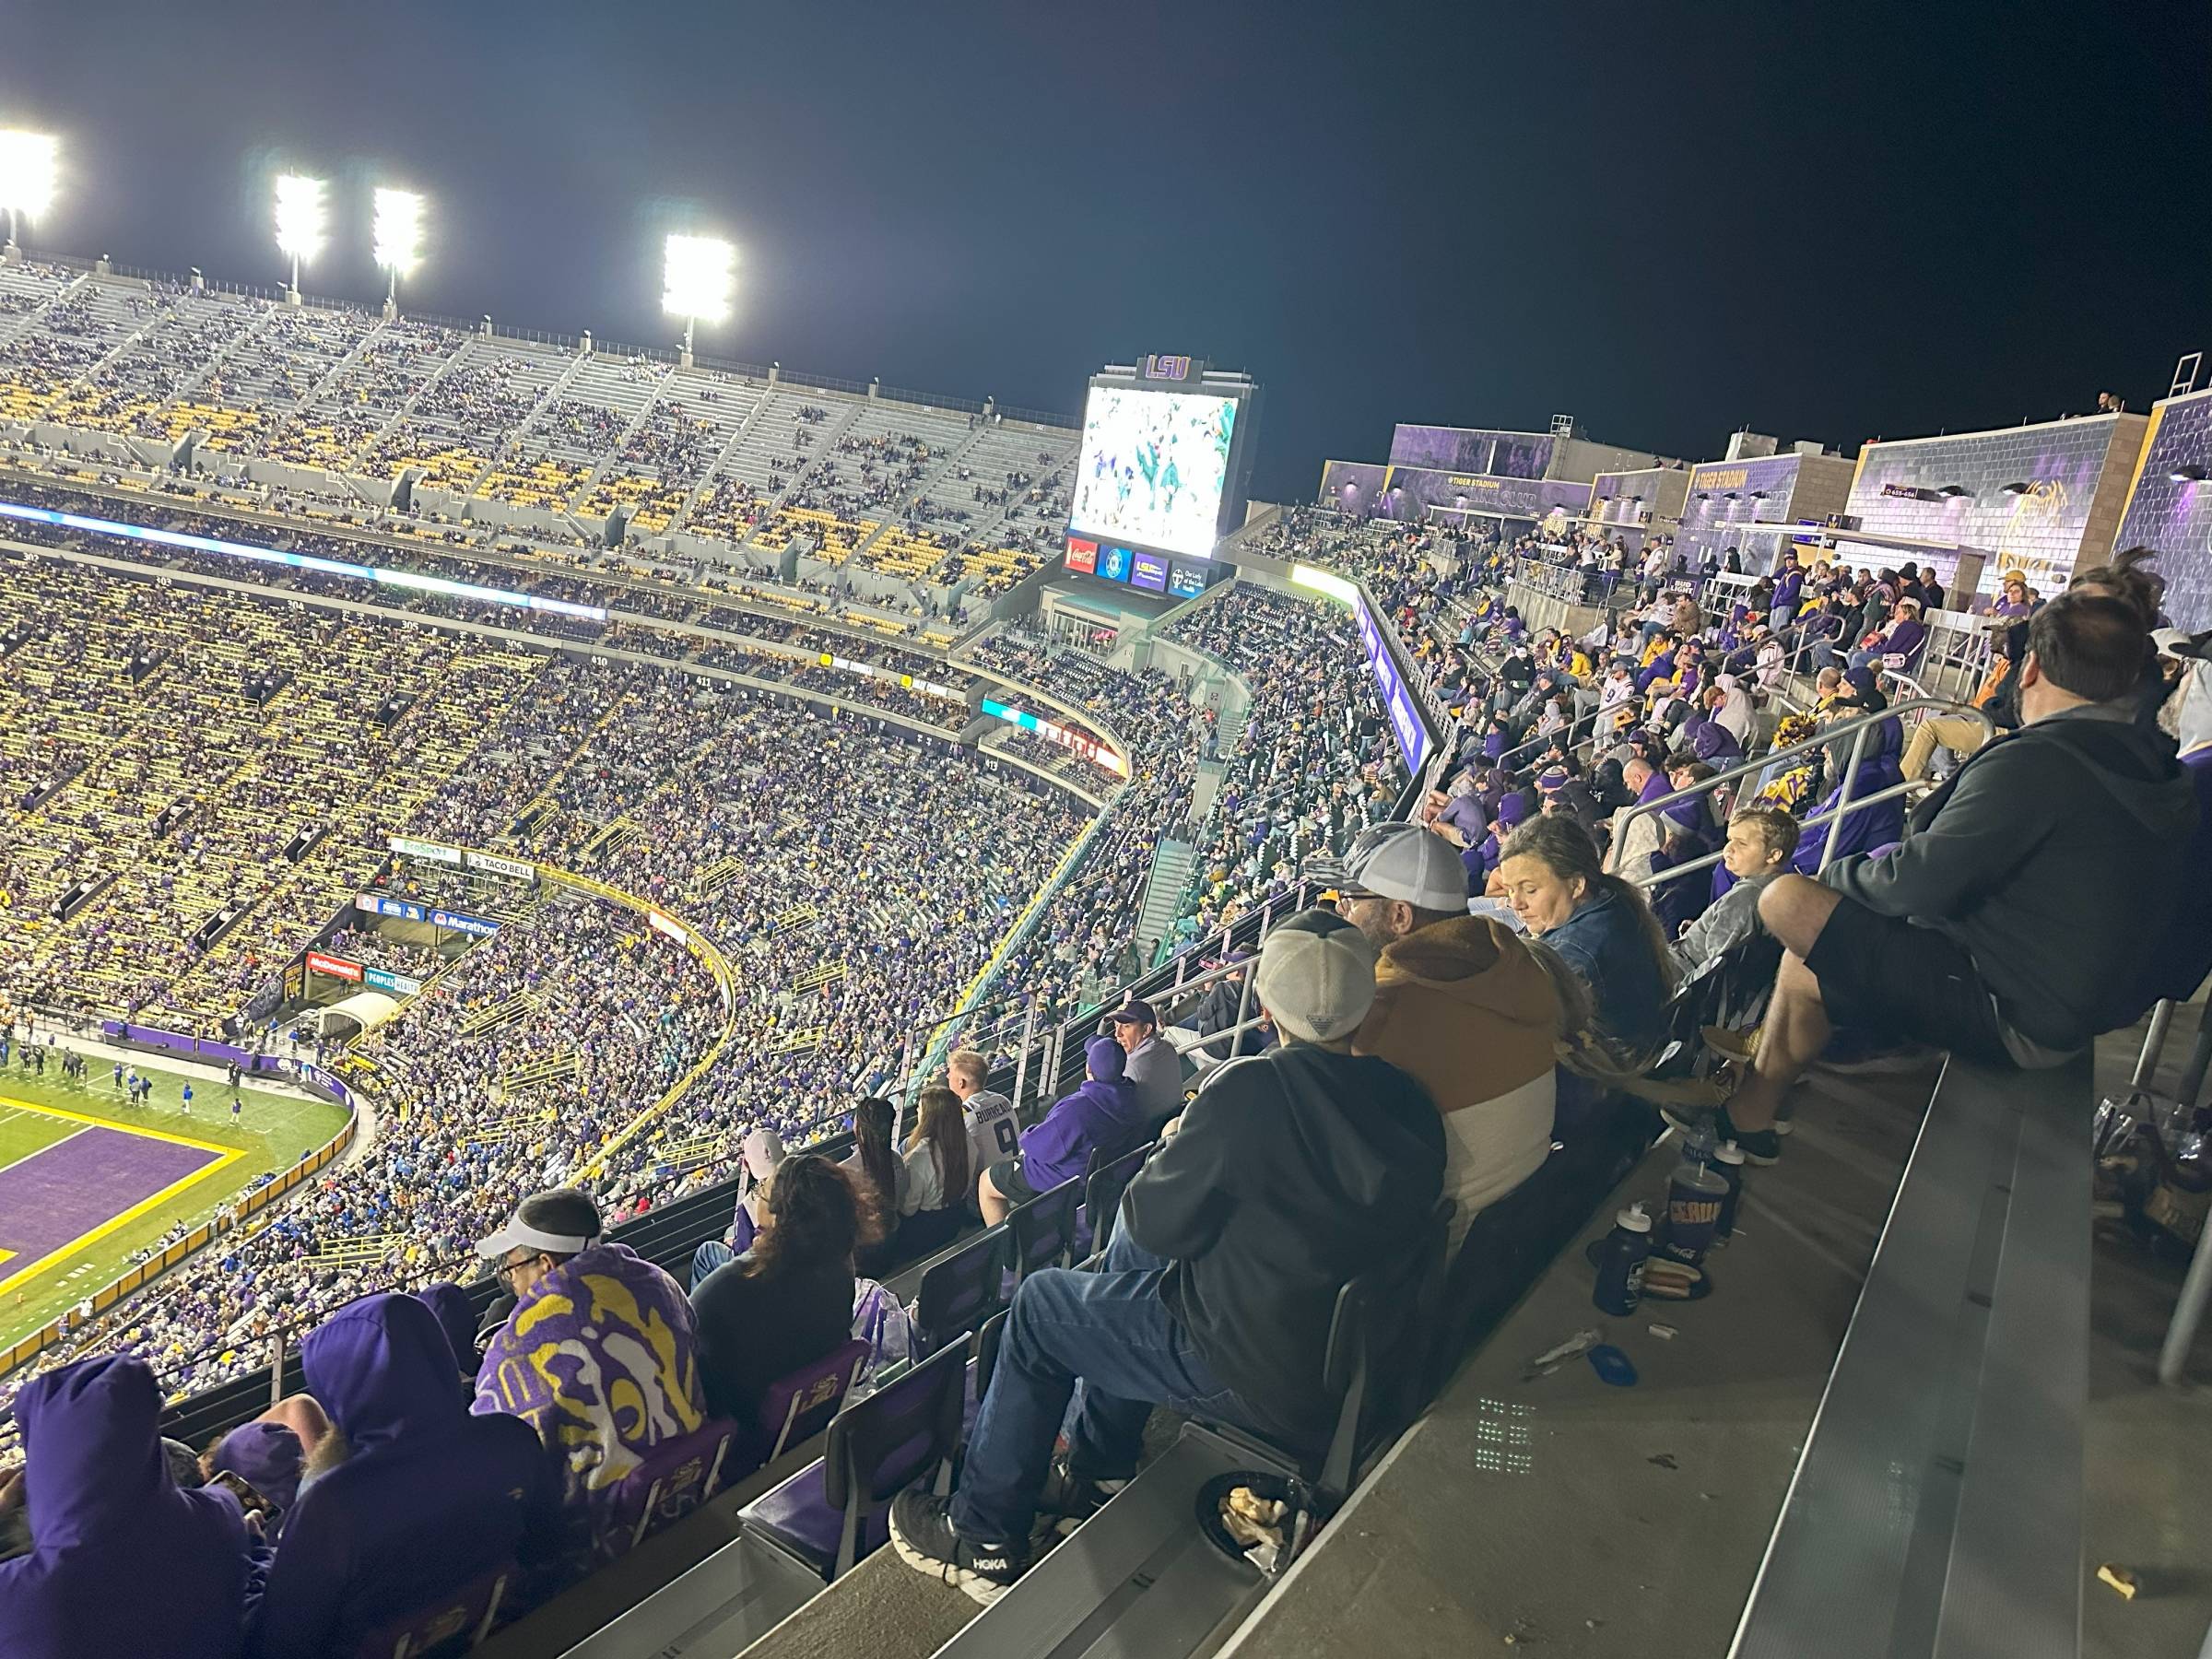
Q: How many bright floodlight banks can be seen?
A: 4